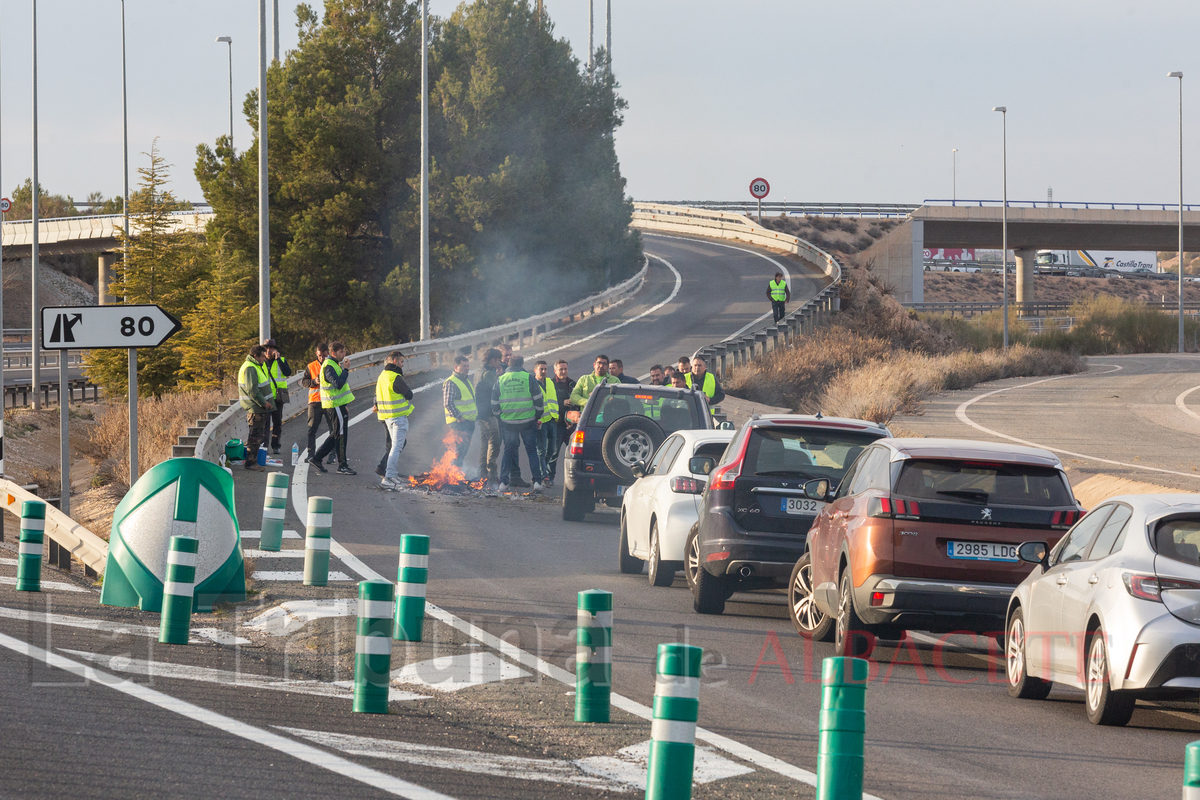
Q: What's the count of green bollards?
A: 10